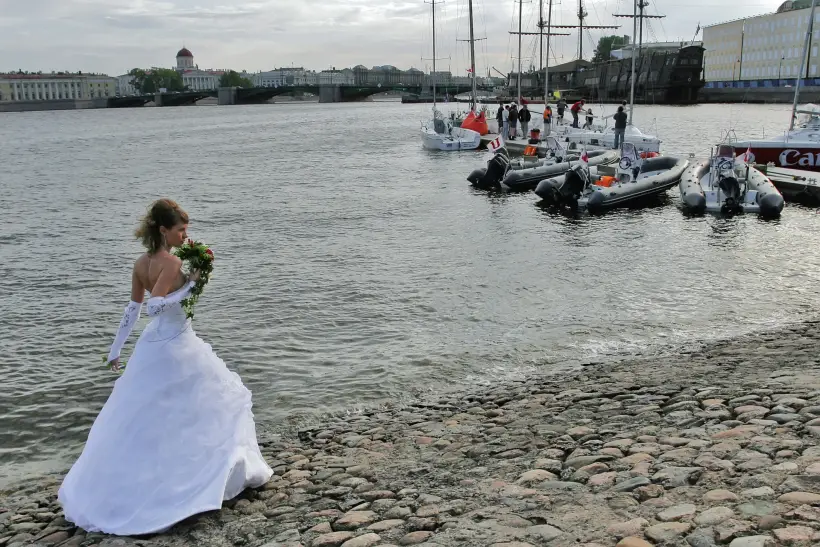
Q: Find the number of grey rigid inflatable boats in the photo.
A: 3